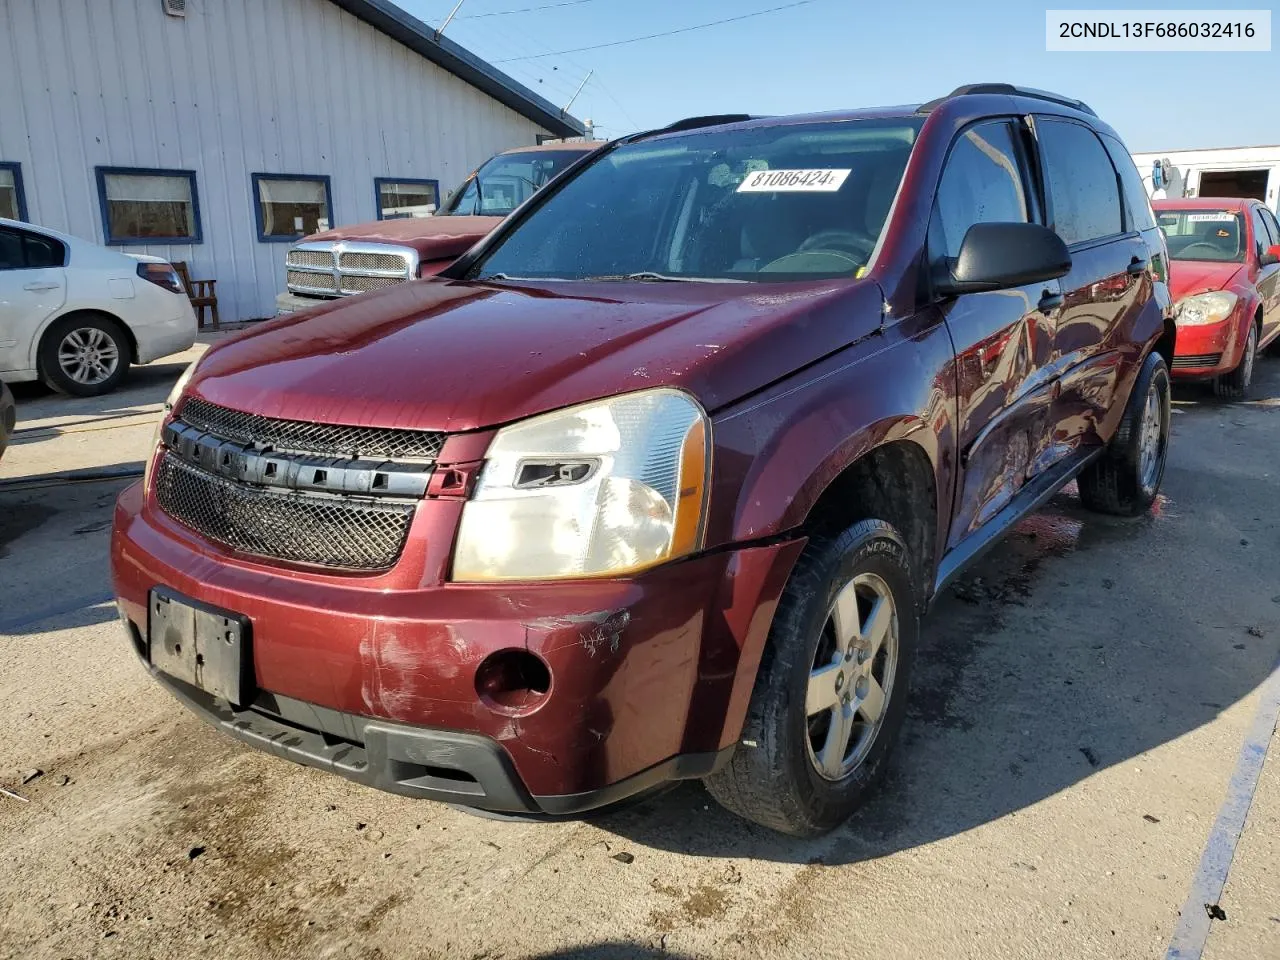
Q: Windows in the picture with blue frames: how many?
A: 4